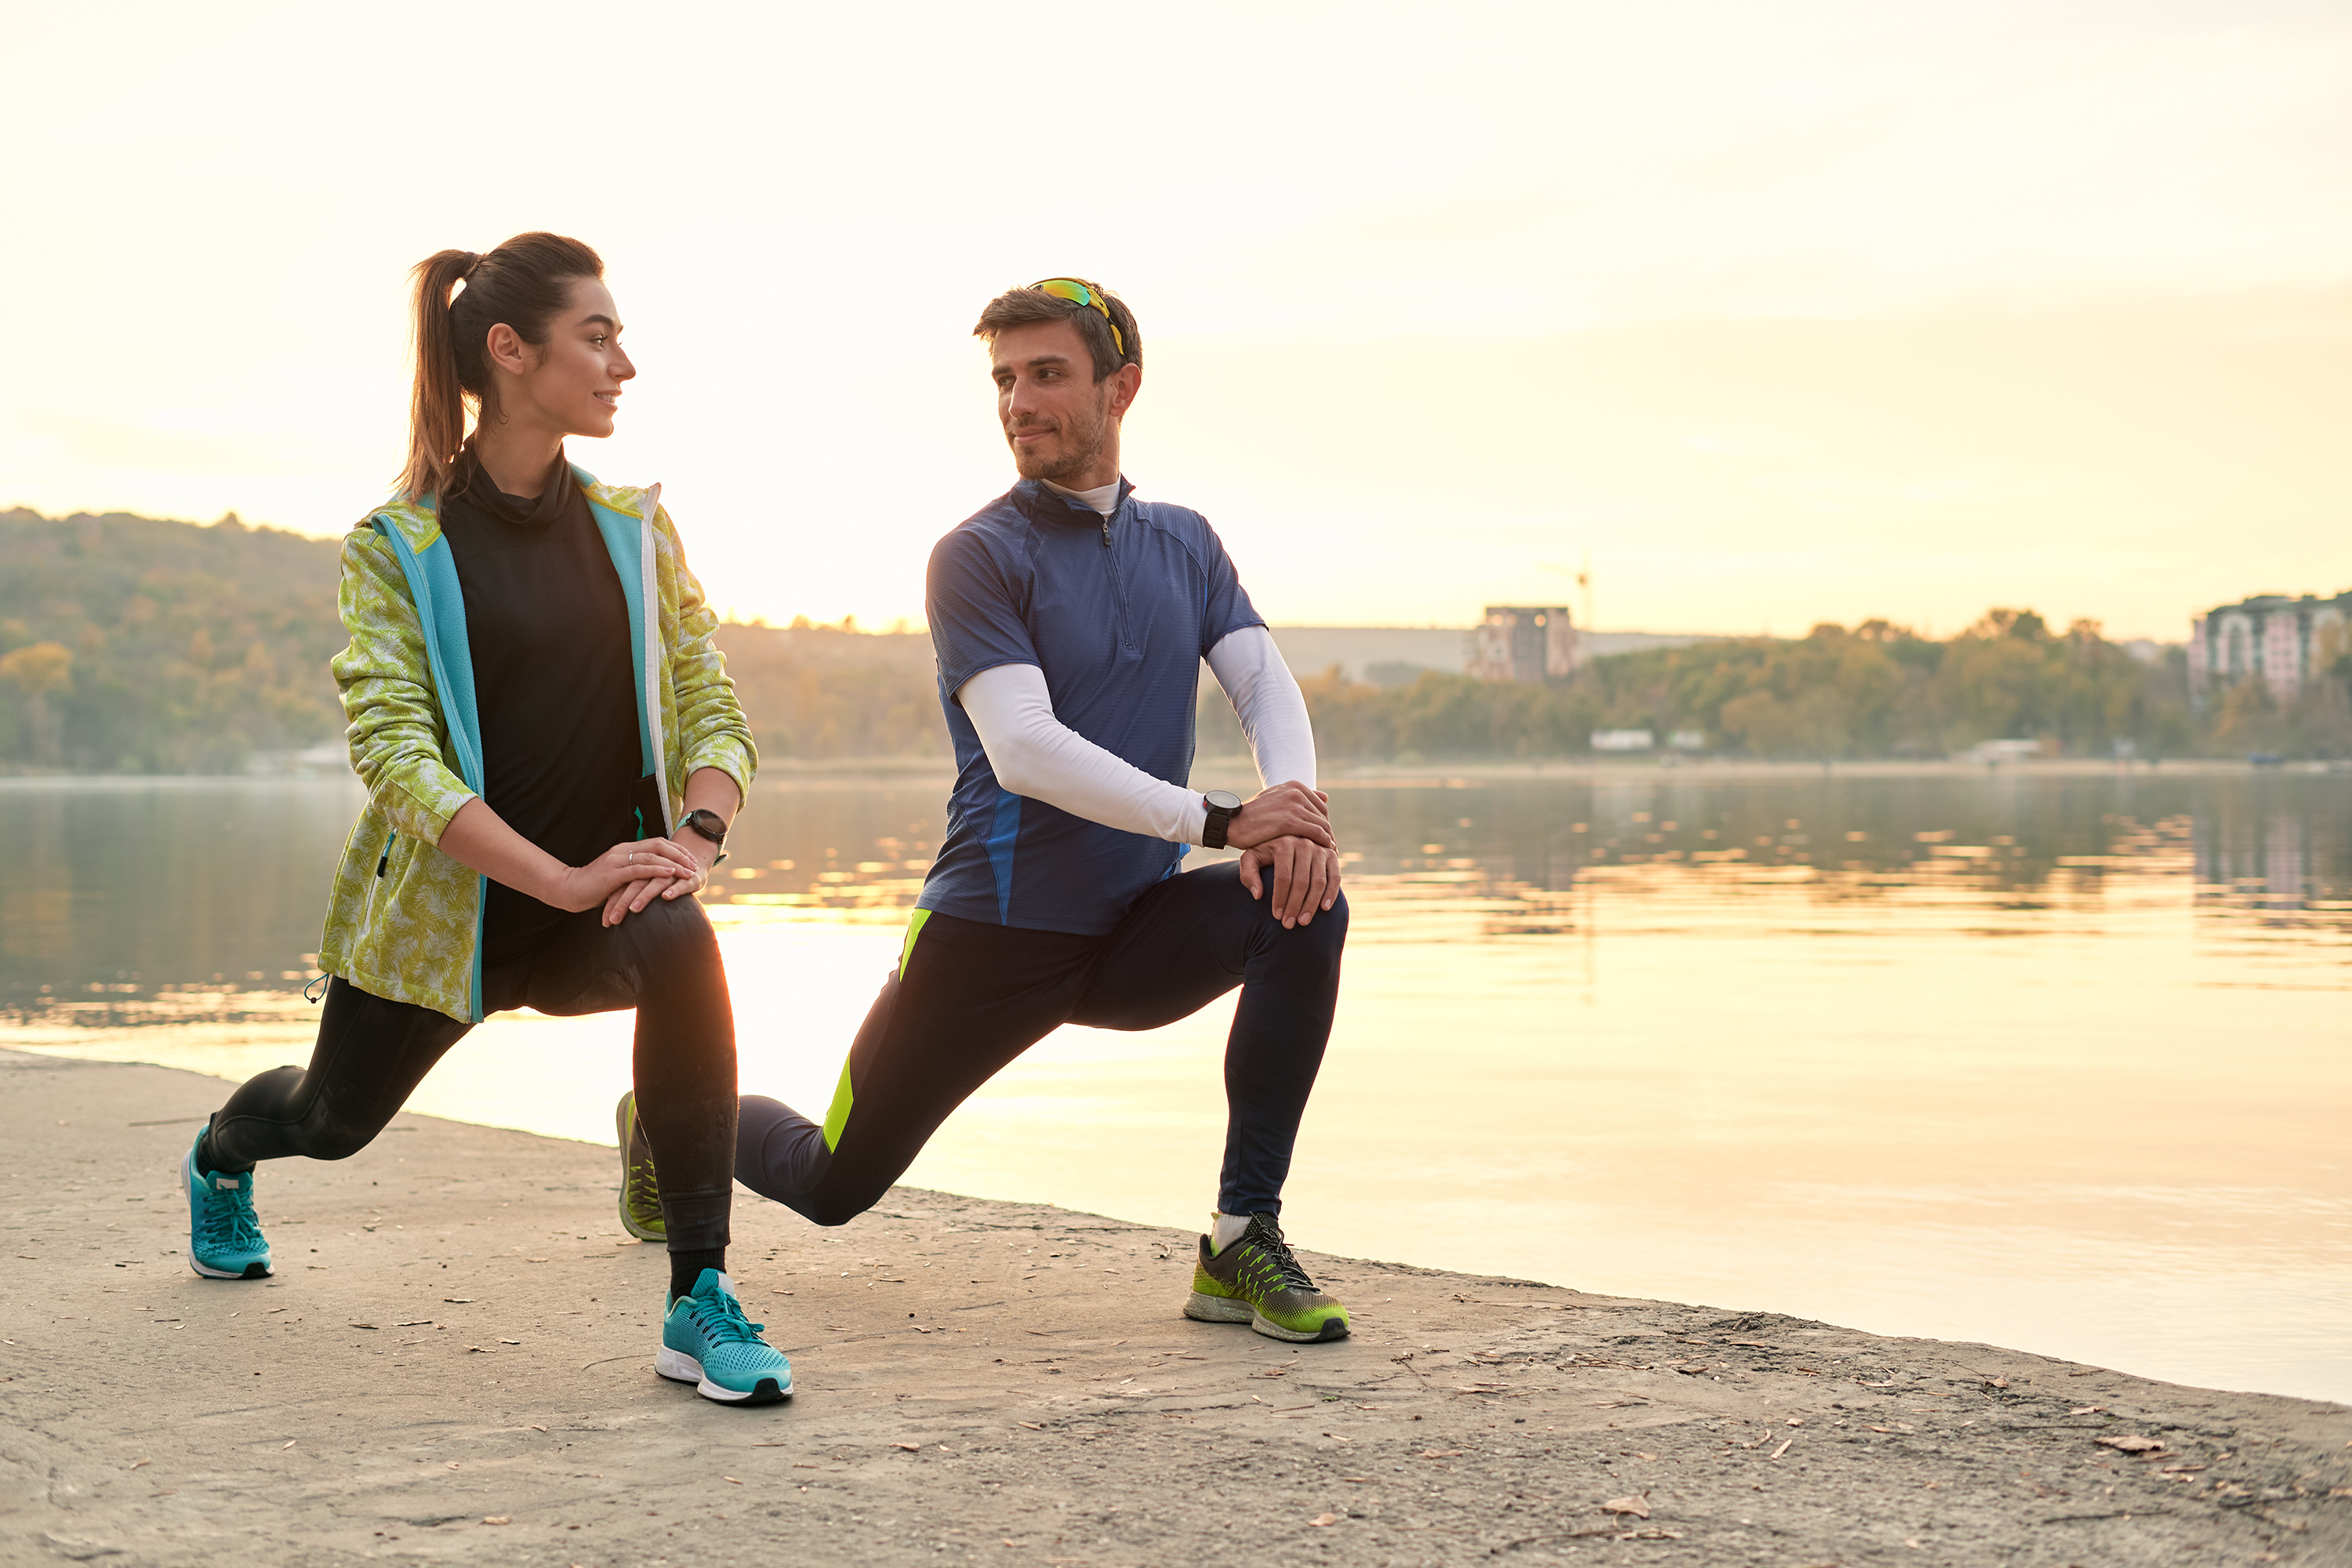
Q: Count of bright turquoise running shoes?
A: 2